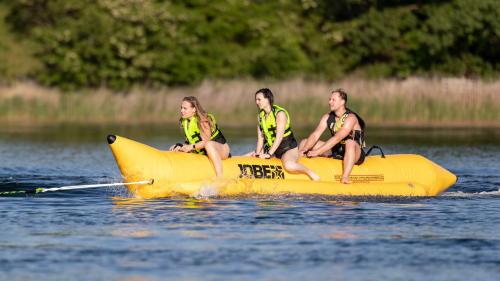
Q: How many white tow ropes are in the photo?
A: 1